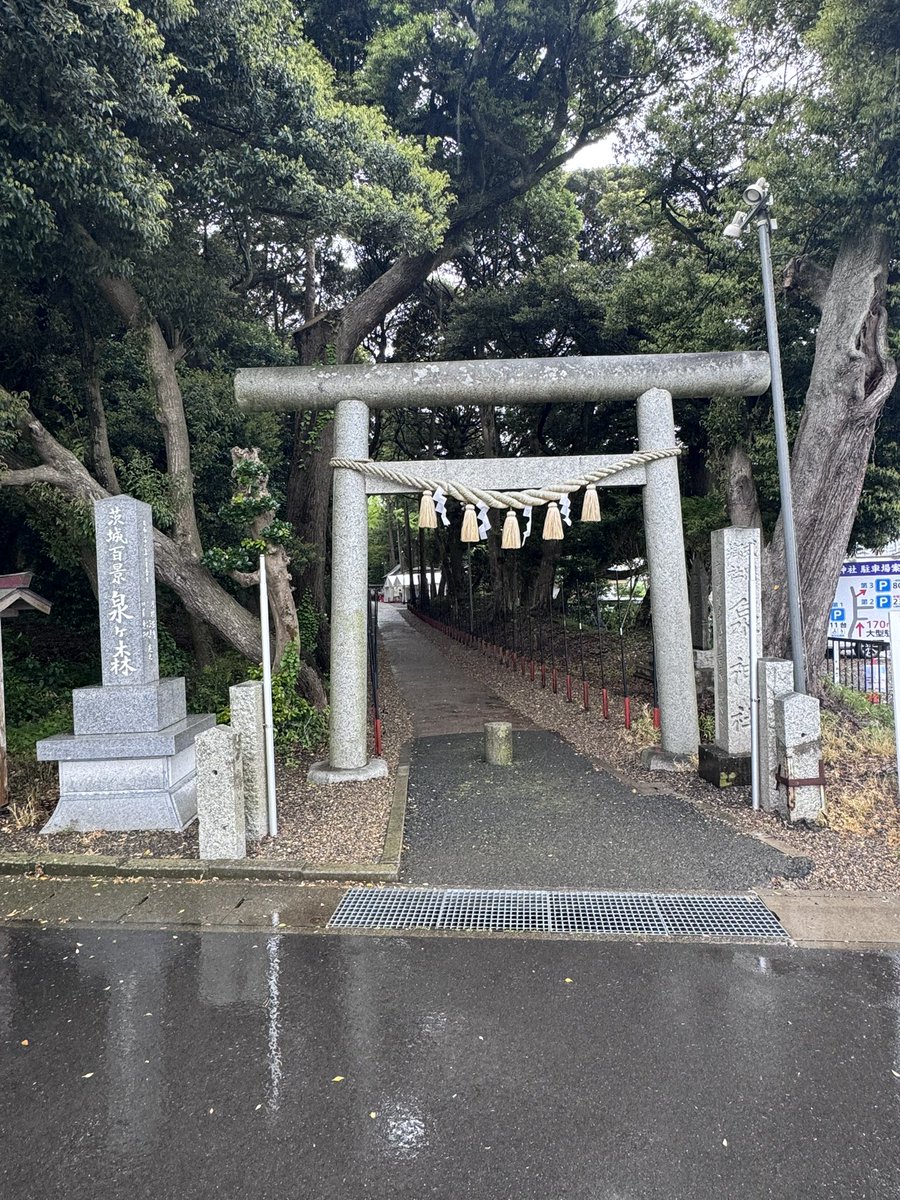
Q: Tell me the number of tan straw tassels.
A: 5